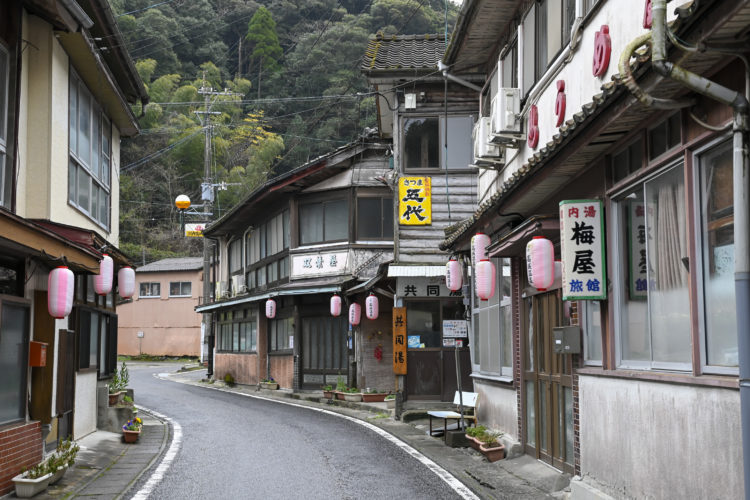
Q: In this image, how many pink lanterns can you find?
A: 11